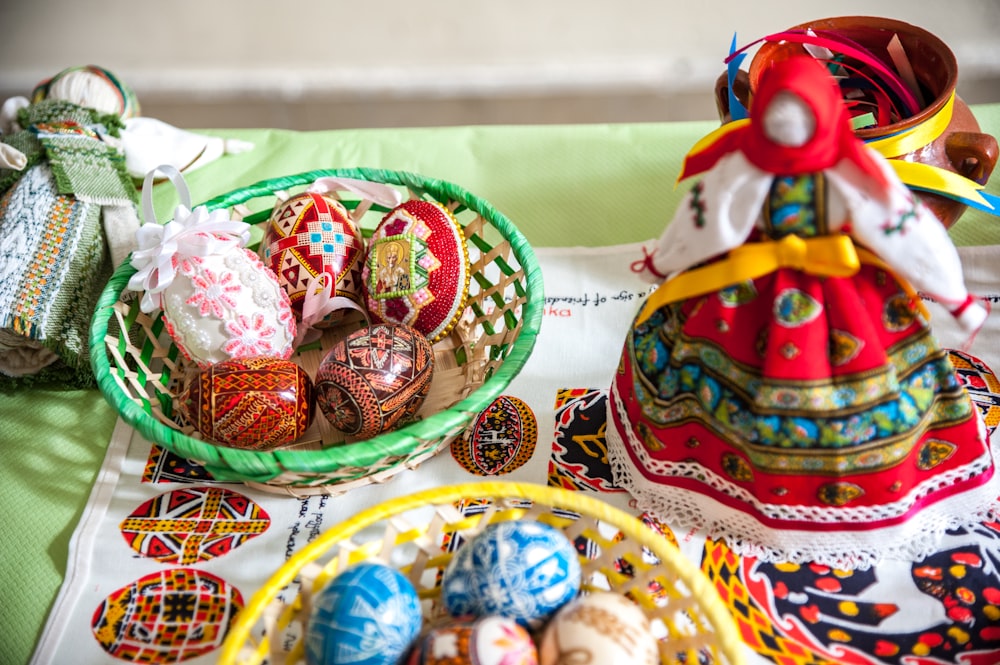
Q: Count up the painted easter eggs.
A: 9